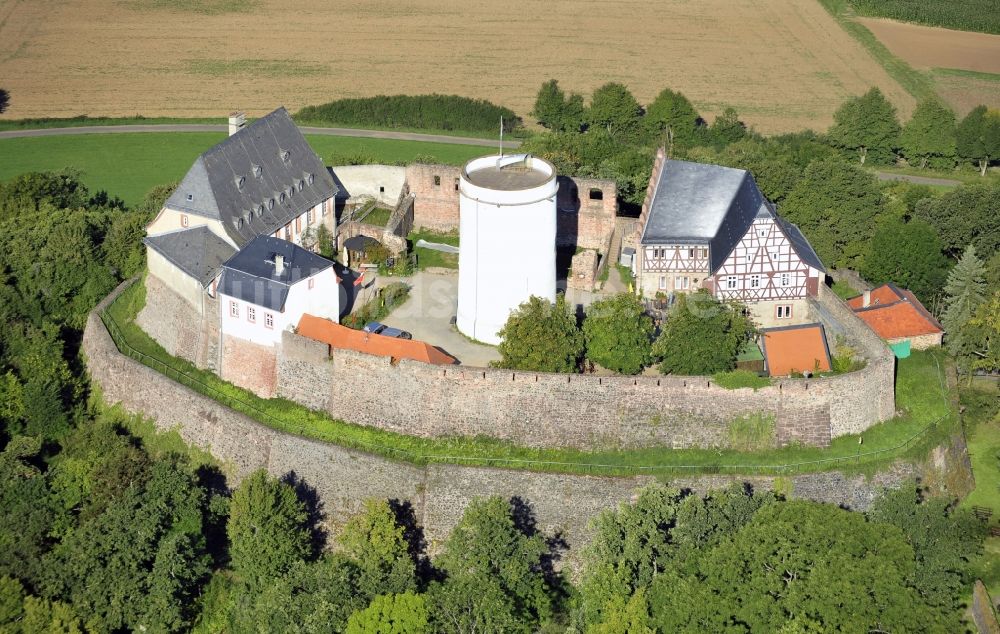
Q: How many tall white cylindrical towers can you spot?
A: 1